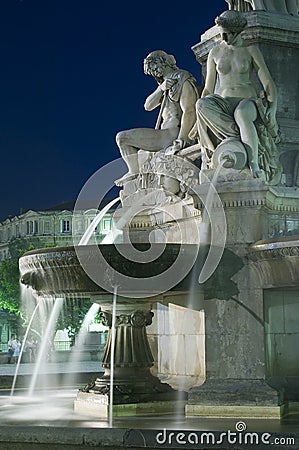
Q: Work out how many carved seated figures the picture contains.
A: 2